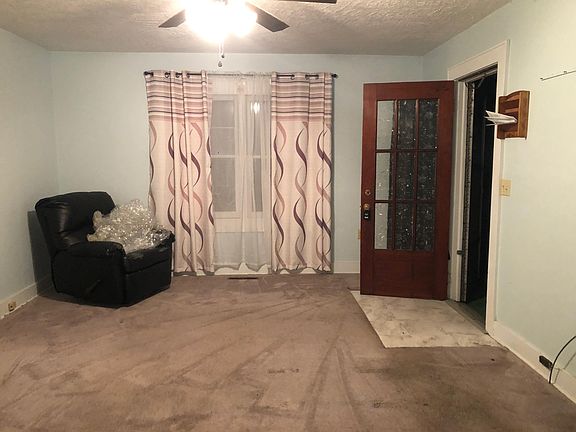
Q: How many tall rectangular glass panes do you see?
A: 9